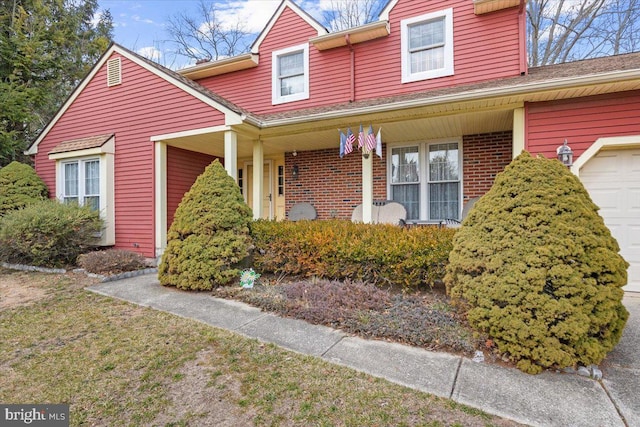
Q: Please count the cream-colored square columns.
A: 5